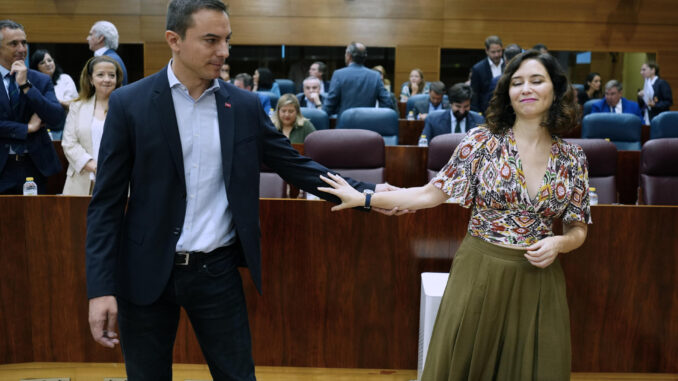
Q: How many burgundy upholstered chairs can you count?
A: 5